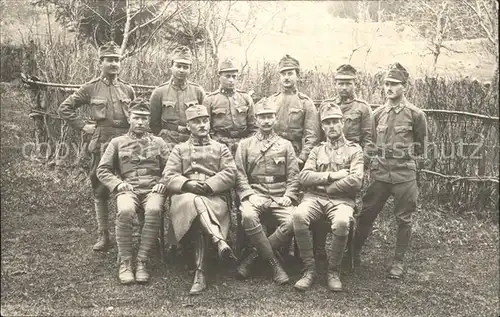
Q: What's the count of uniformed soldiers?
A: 10